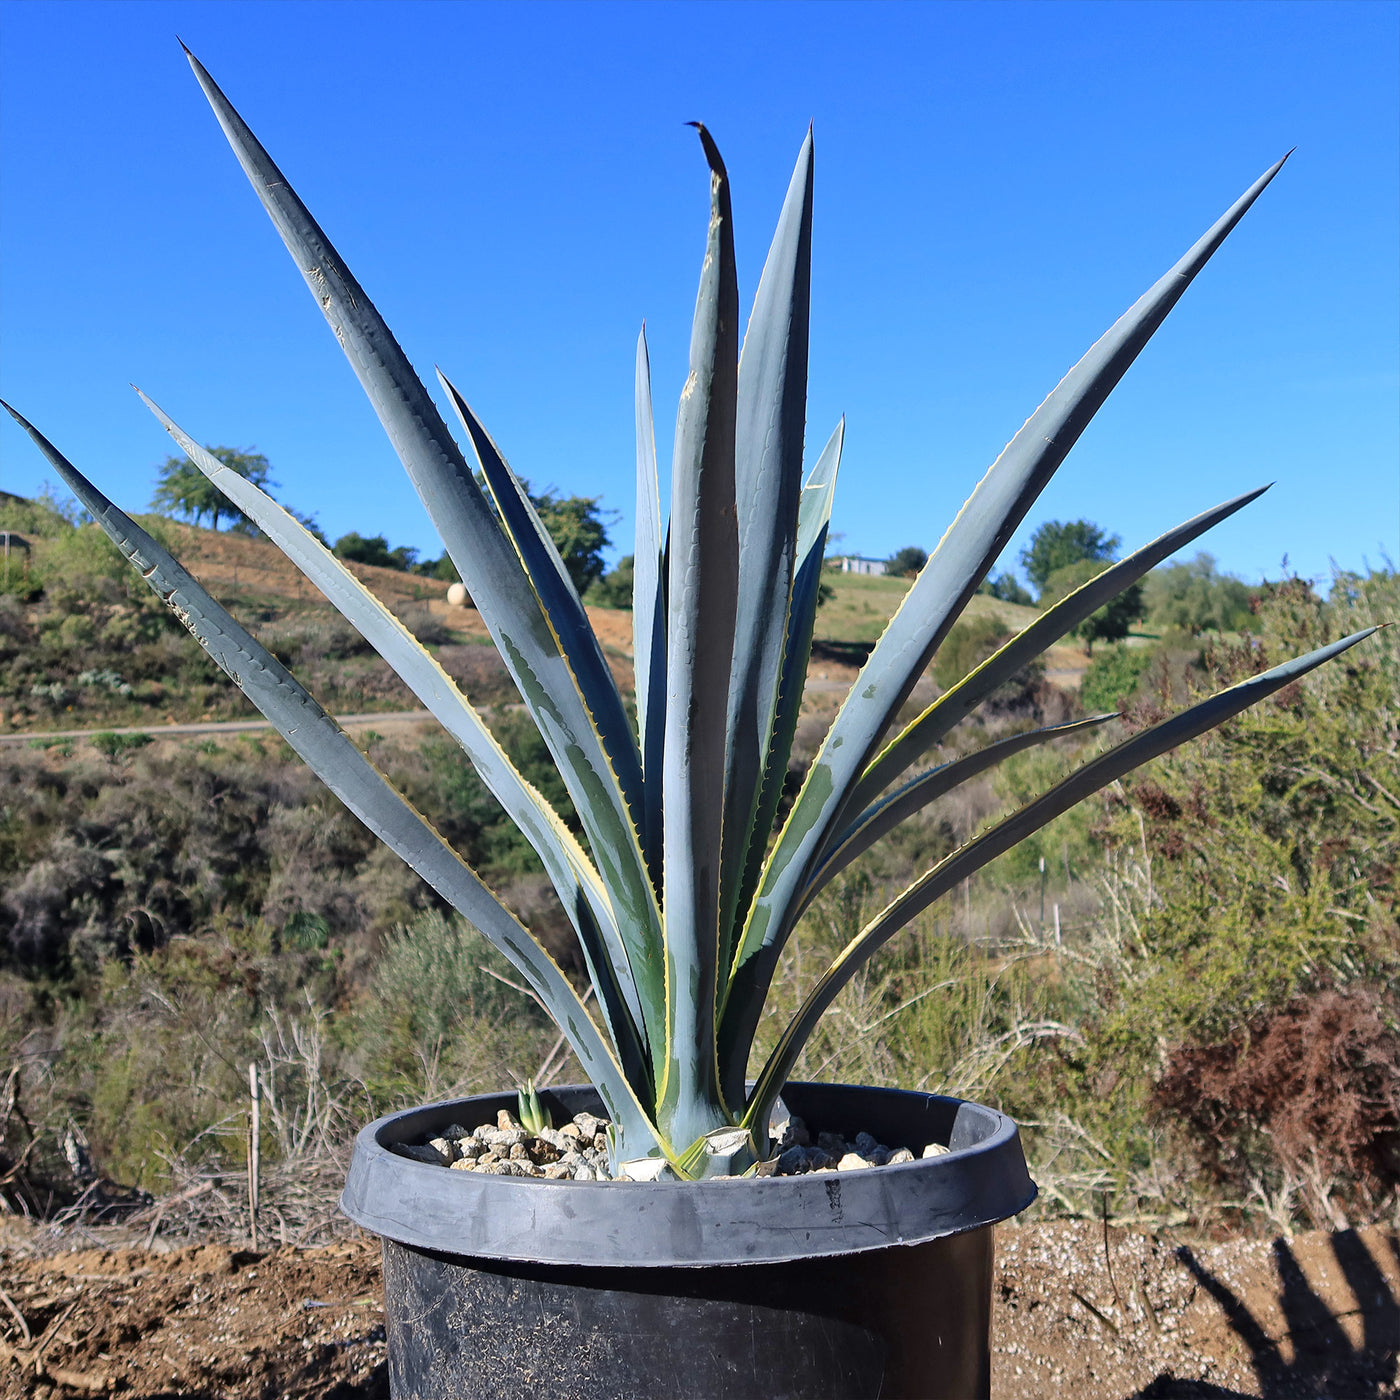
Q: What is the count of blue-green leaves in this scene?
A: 12